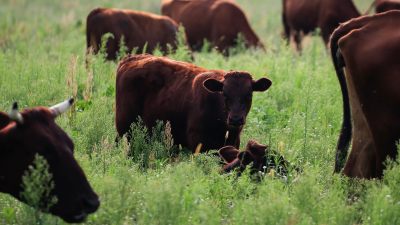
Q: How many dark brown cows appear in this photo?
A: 8